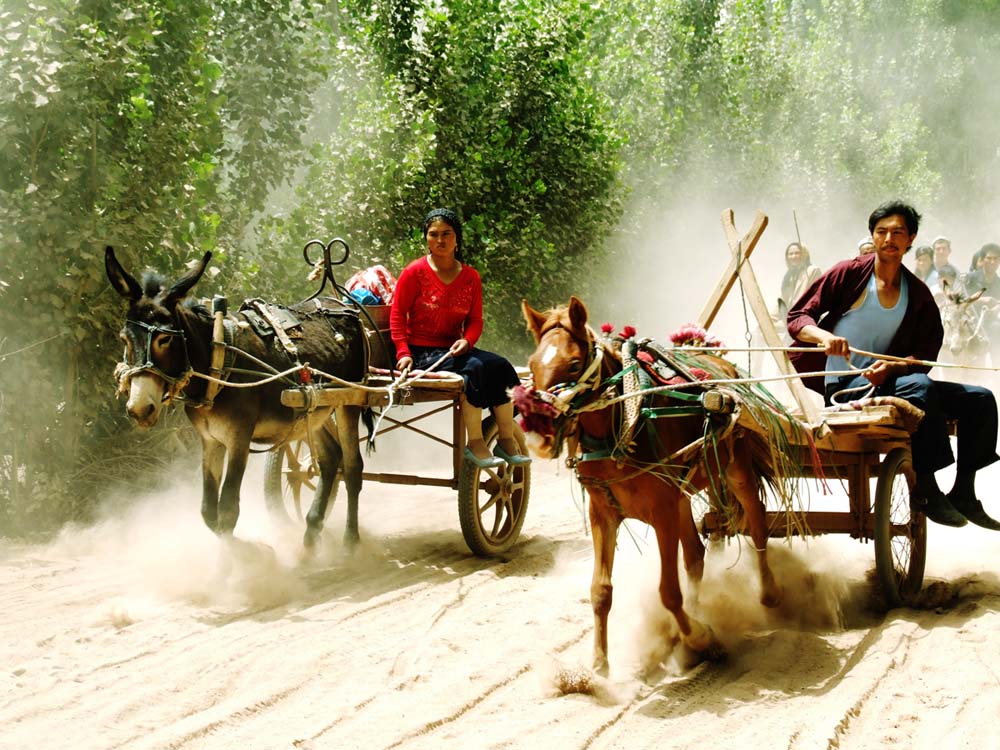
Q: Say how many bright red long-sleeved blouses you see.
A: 1